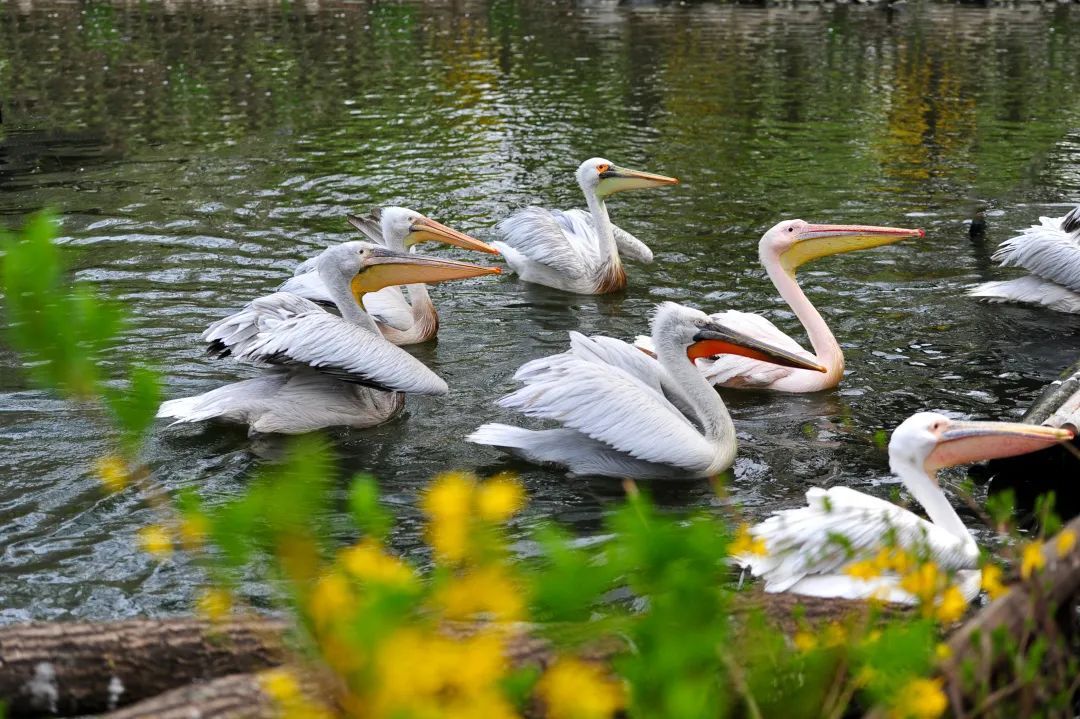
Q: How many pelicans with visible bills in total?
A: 6